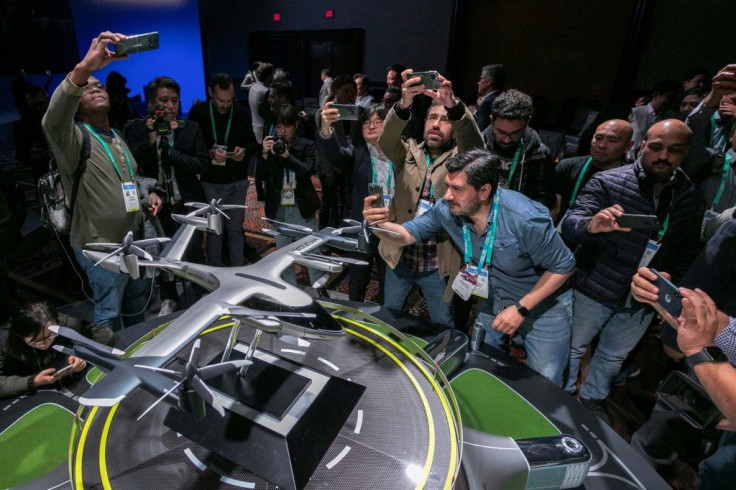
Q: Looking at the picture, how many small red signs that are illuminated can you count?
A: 2